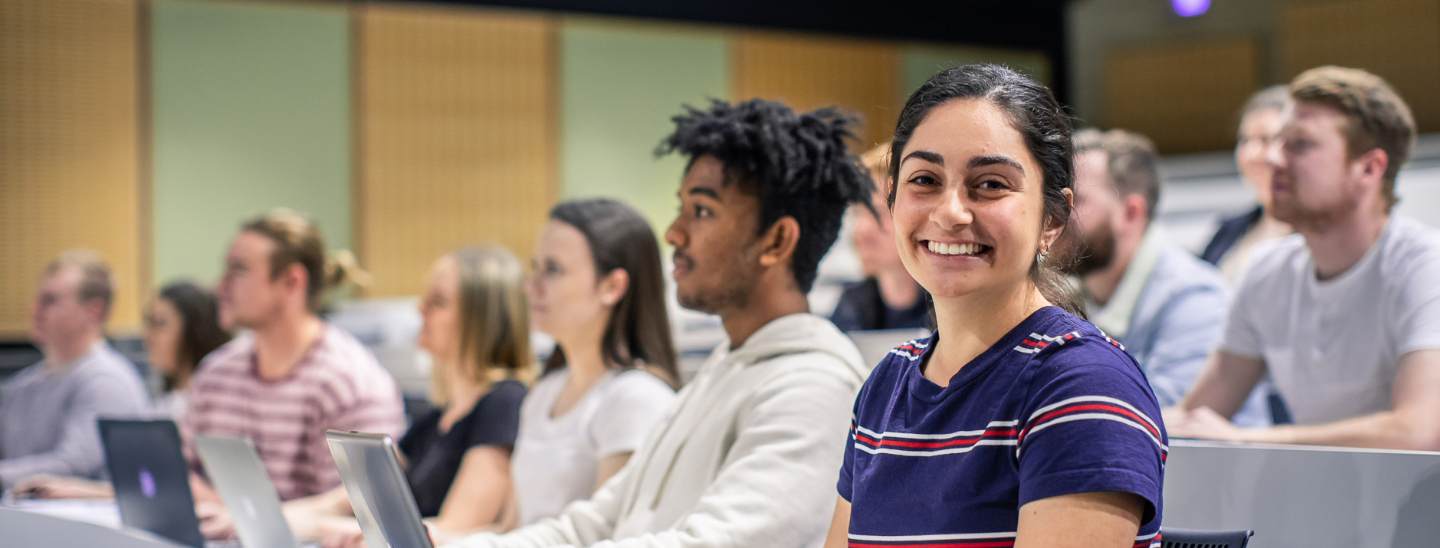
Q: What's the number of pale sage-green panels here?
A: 3